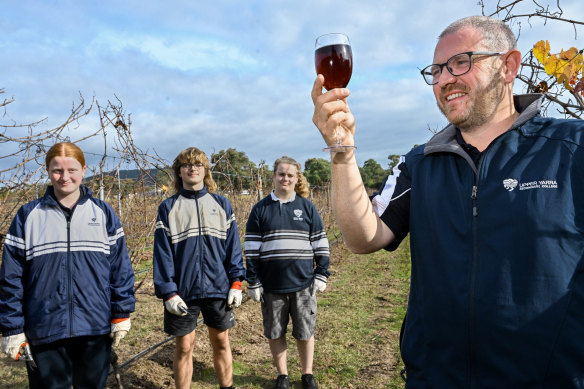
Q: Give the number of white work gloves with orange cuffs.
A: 3